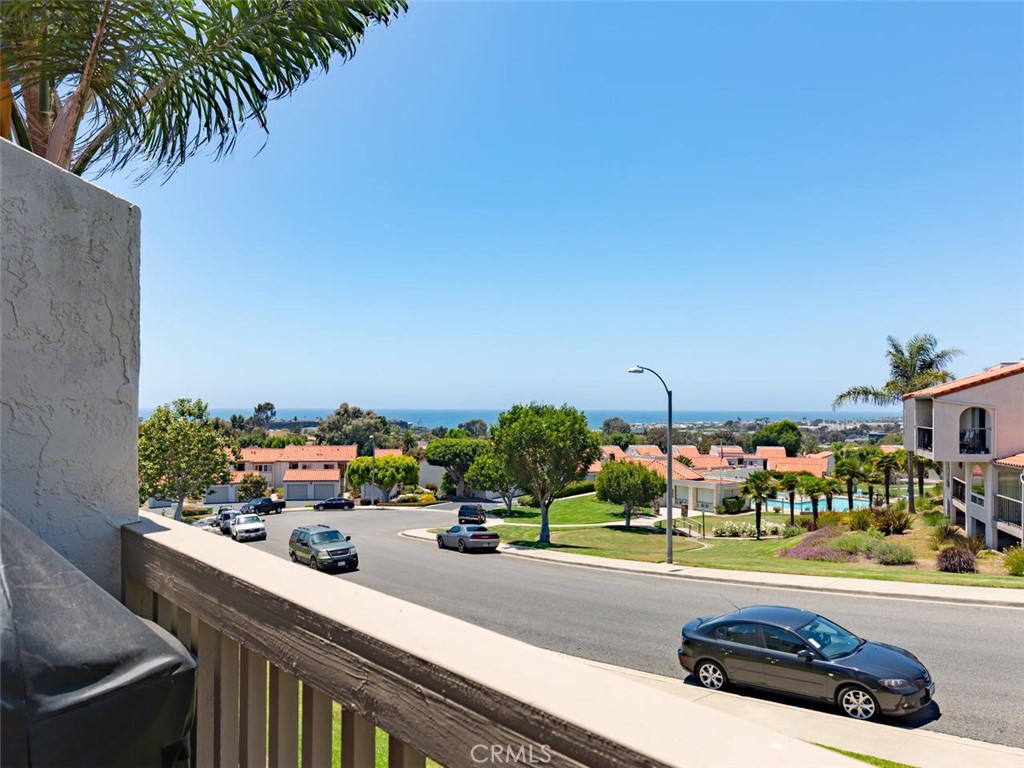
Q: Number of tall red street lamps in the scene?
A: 0